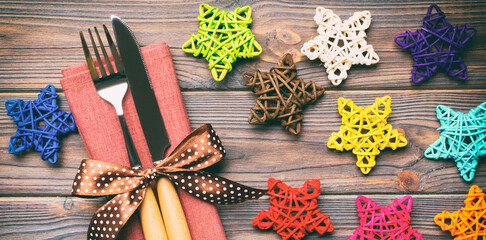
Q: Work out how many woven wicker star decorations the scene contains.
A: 10